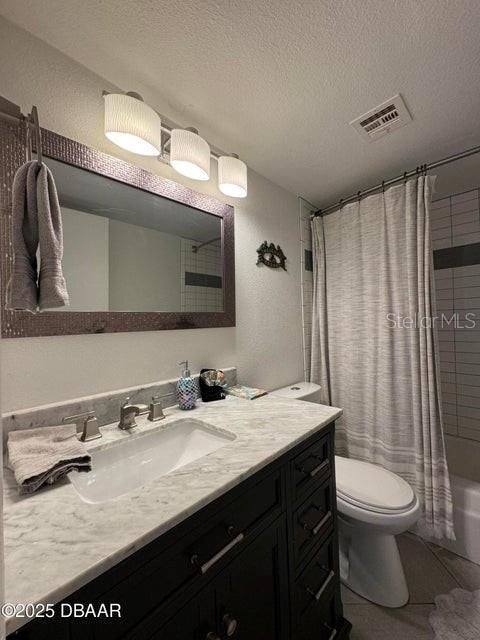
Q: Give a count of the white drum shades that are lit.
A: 3